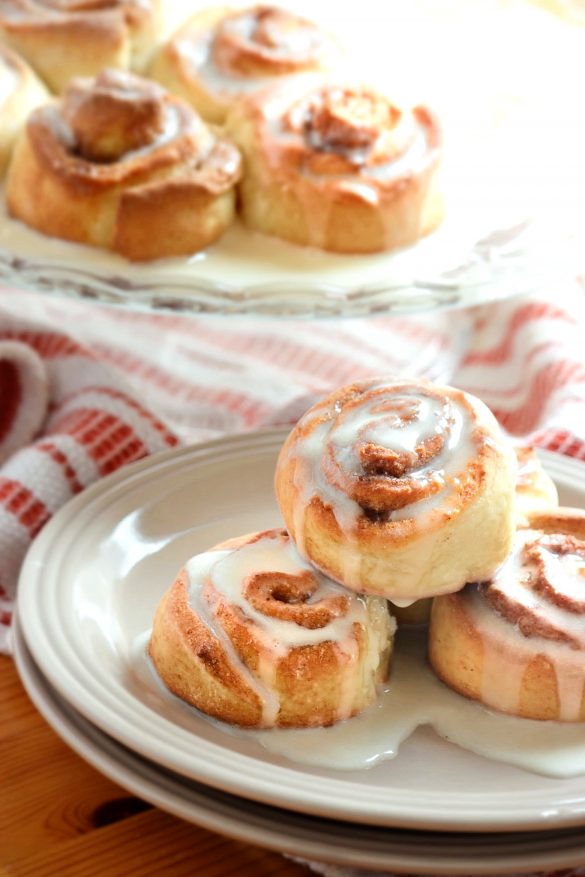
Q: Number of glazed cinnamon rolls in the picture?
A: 9